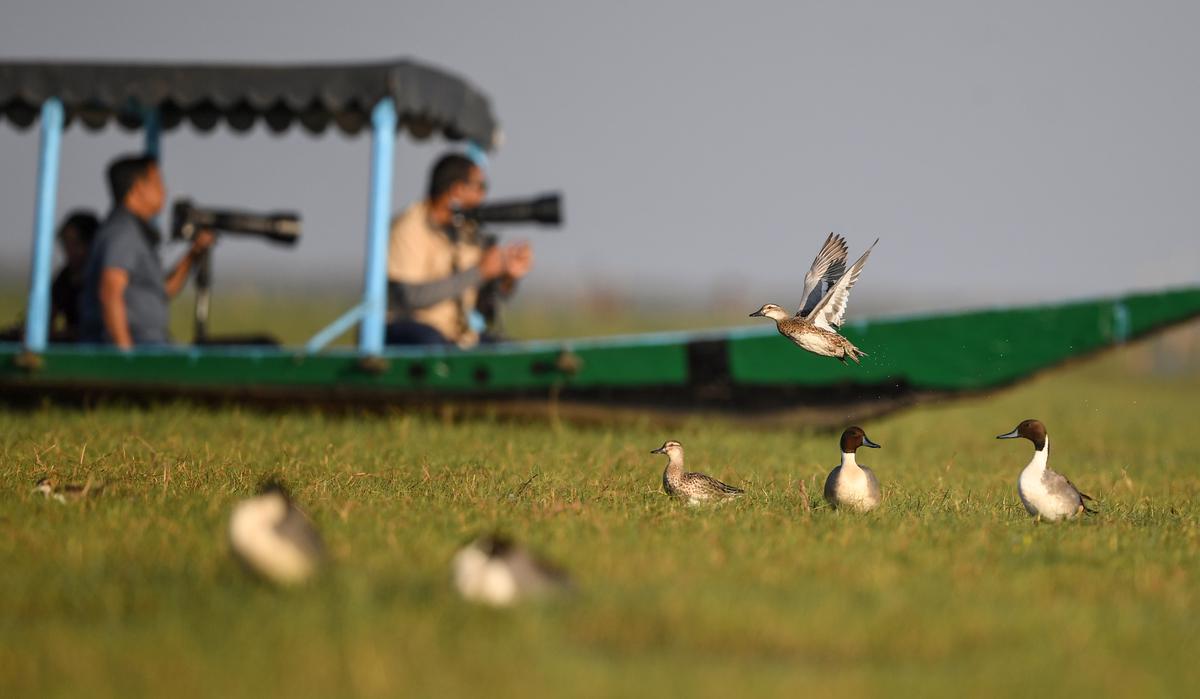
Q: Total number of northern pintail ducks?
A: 2